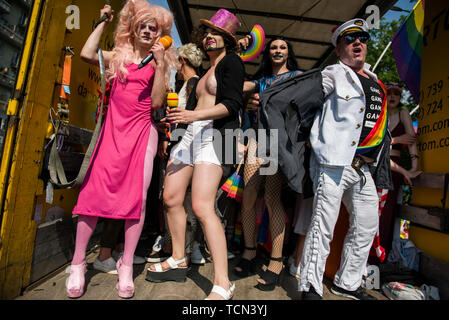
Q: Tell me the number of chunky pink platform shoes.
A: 2